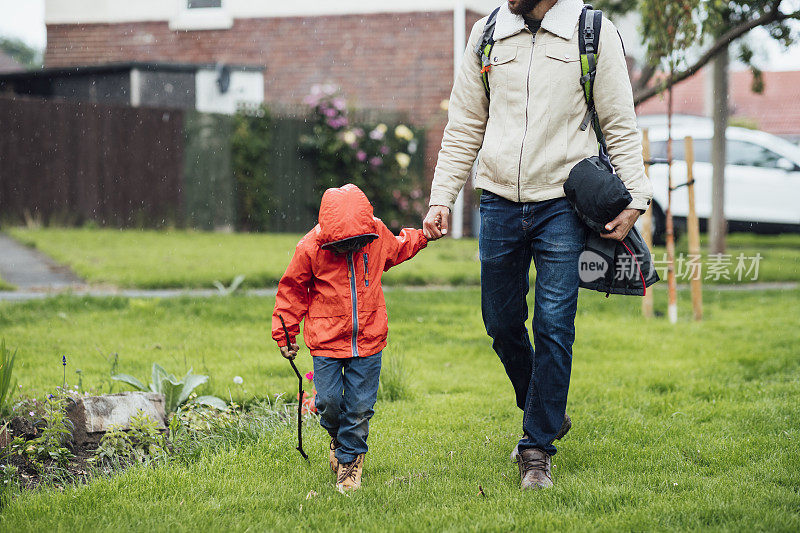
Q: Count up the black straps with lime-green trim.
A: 2